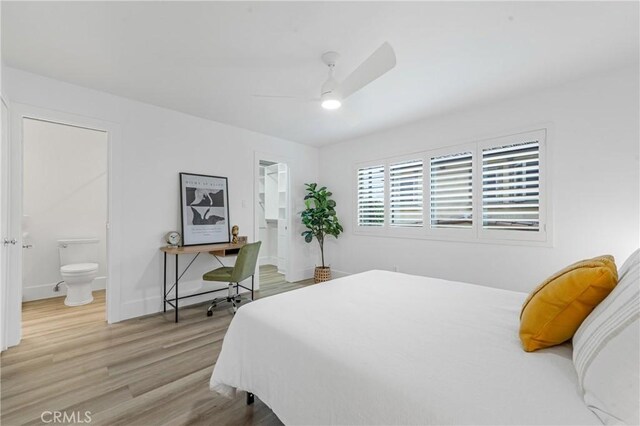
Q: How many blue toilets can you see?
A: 0